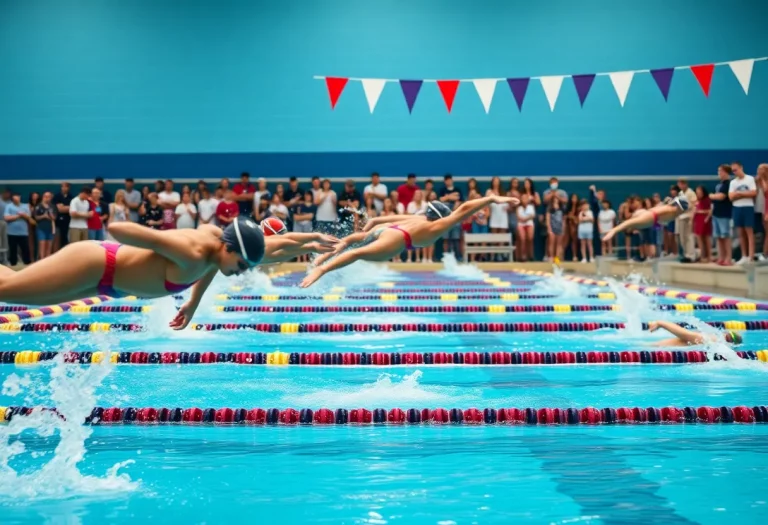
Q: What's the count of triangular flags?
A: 12